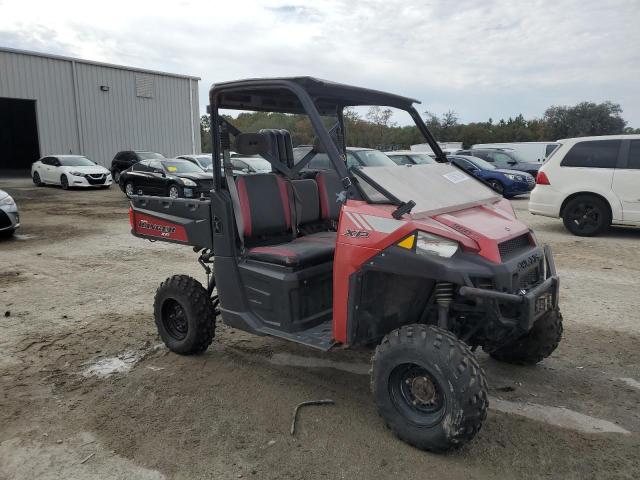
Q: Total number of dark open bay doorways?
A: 1